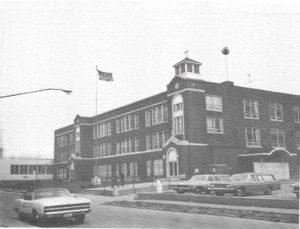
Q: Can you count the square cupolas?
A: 1